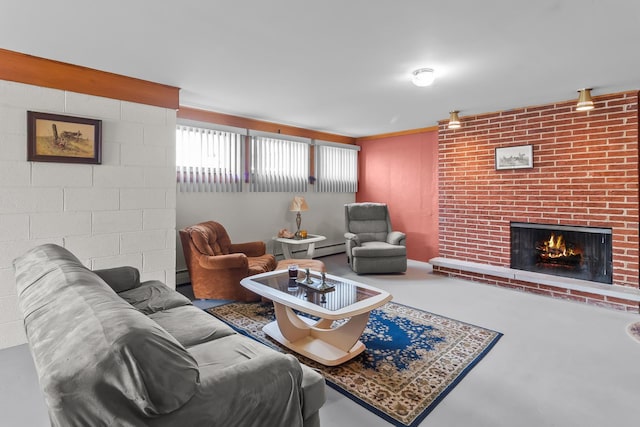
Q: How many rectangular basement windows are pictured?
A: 3